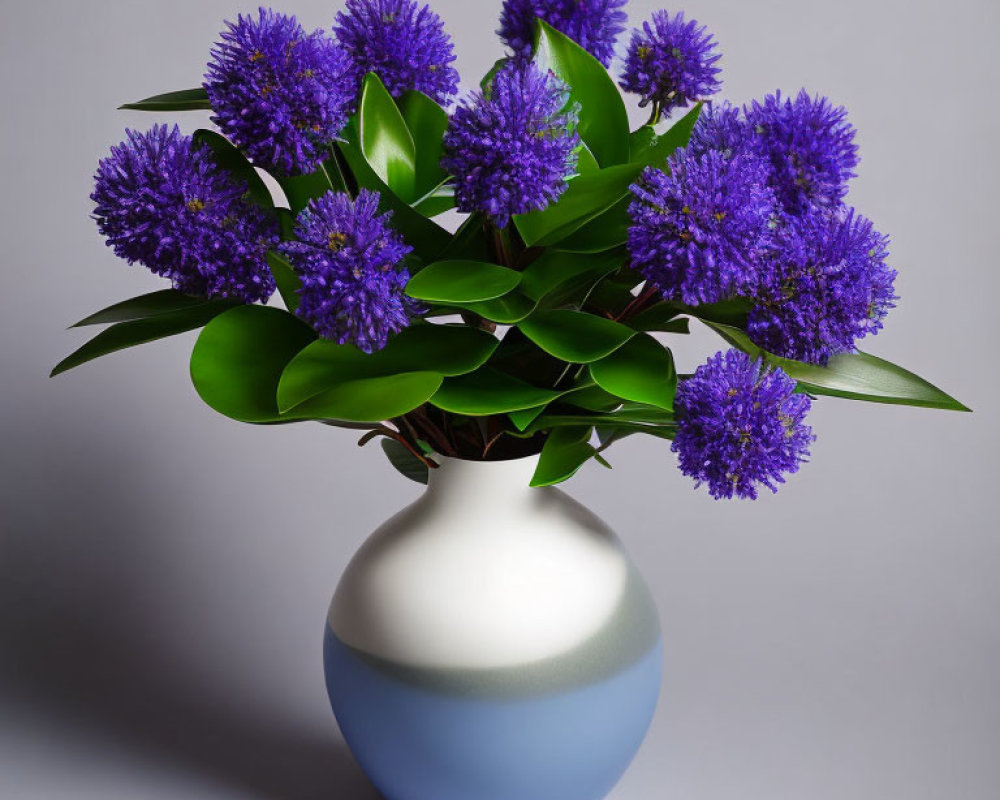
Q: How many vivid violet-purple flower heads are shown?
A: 11